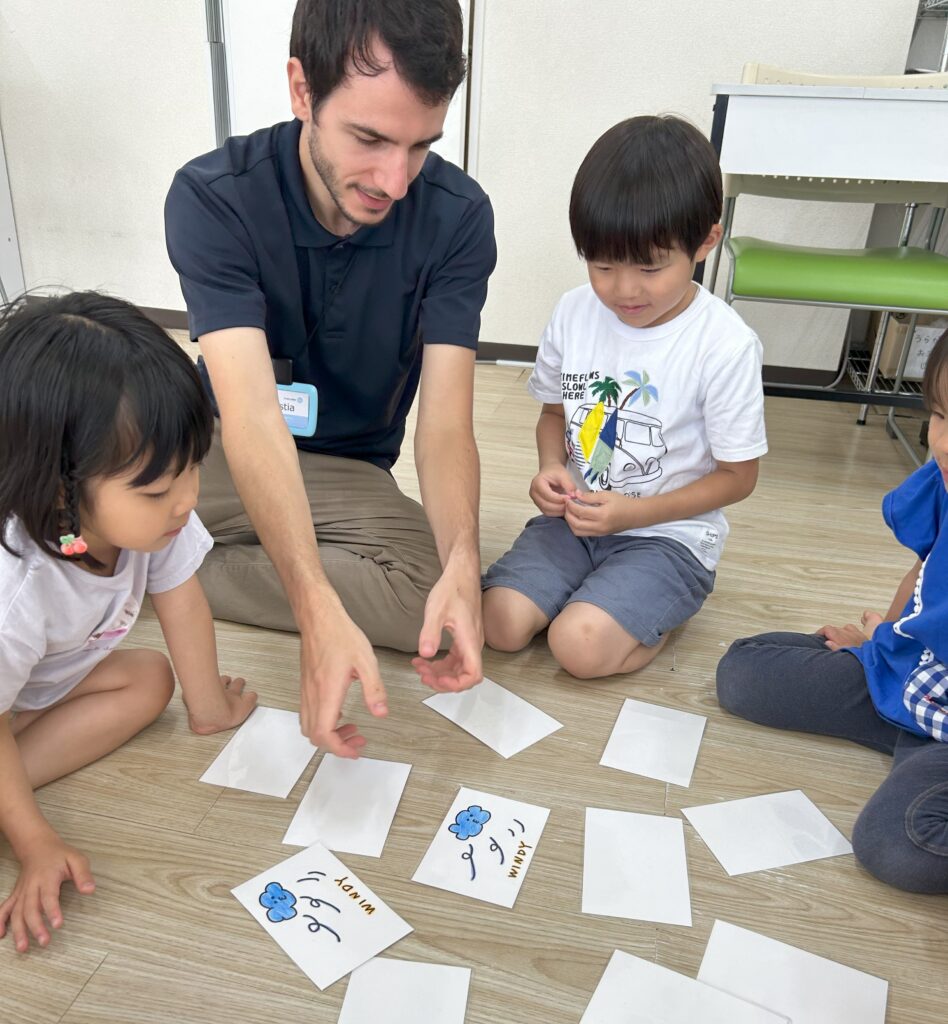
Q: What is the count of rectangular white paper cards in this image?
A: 11